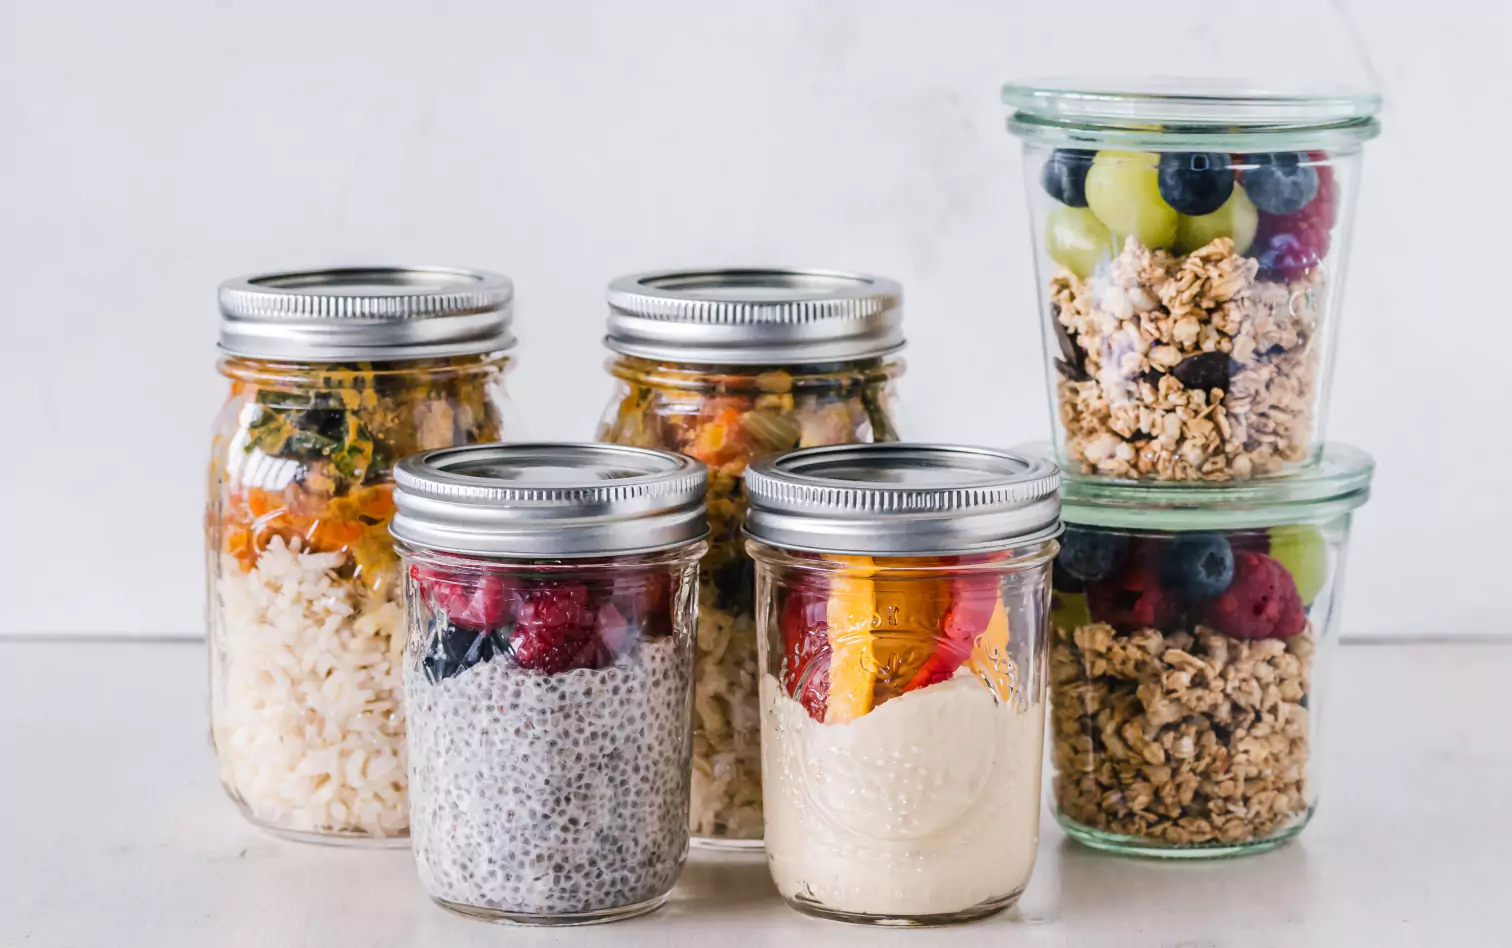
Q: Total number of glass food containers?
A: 6